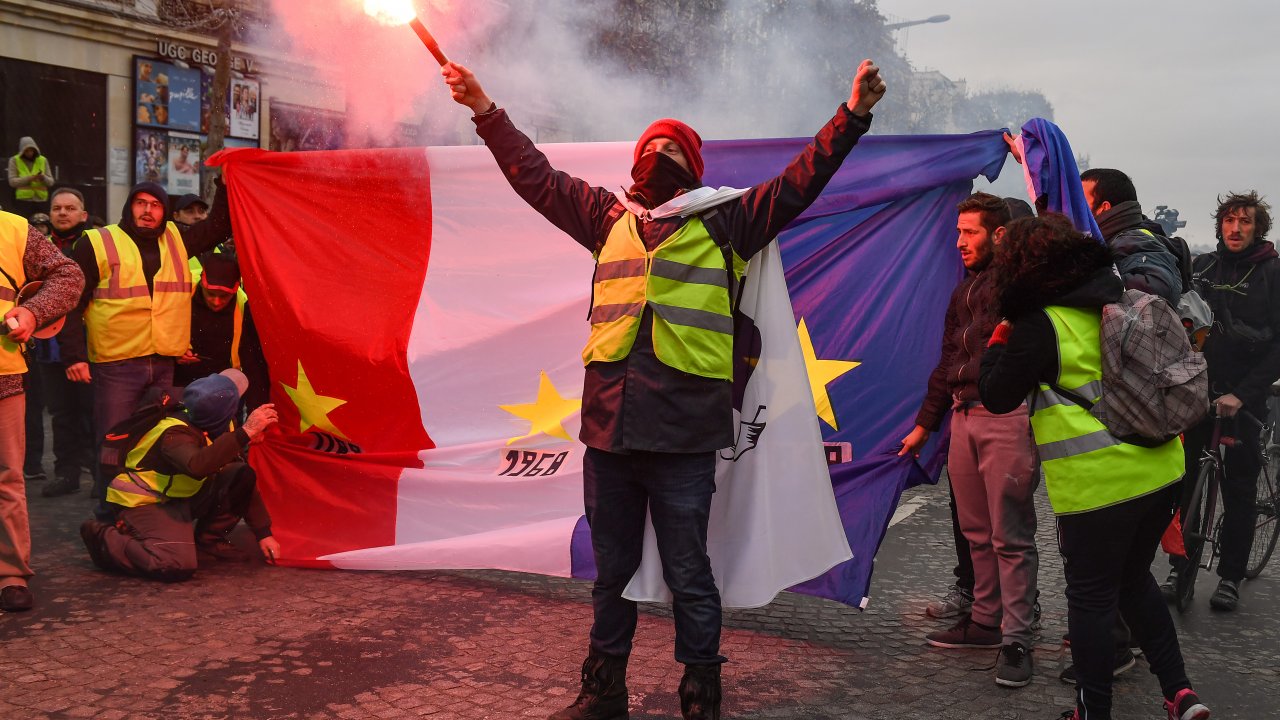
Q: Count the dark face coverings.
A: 1